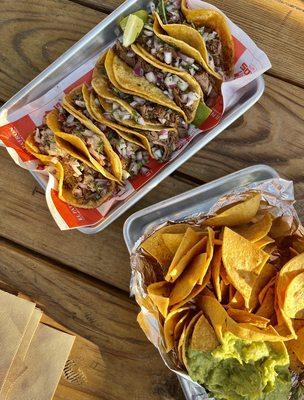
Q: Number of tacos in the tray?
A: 8